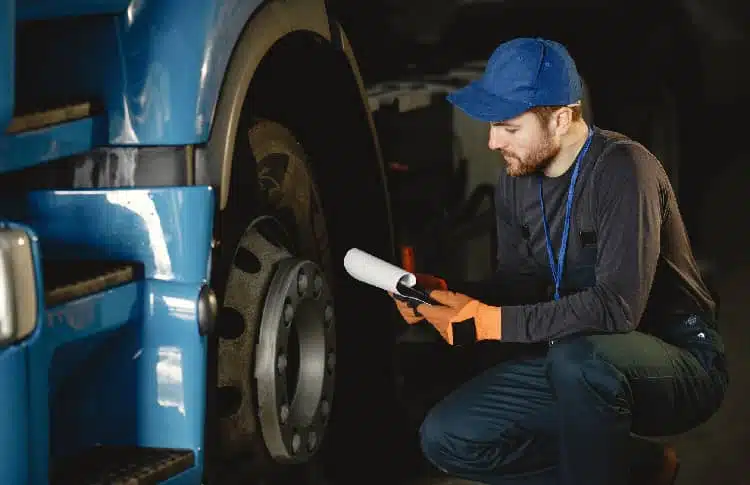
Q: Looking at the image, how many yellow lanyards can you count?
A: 0